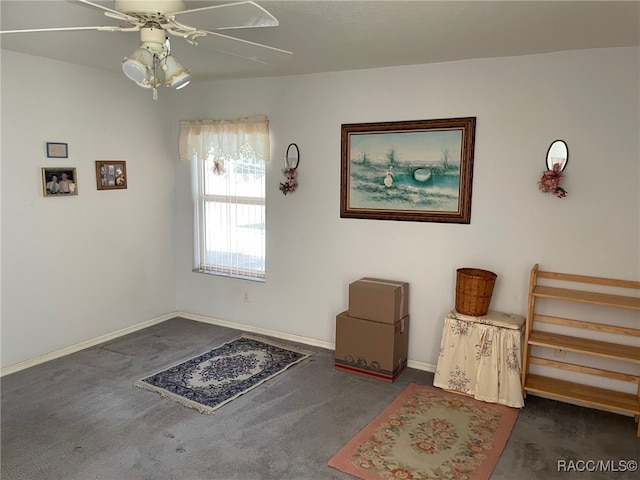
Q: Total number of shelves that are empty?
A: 3